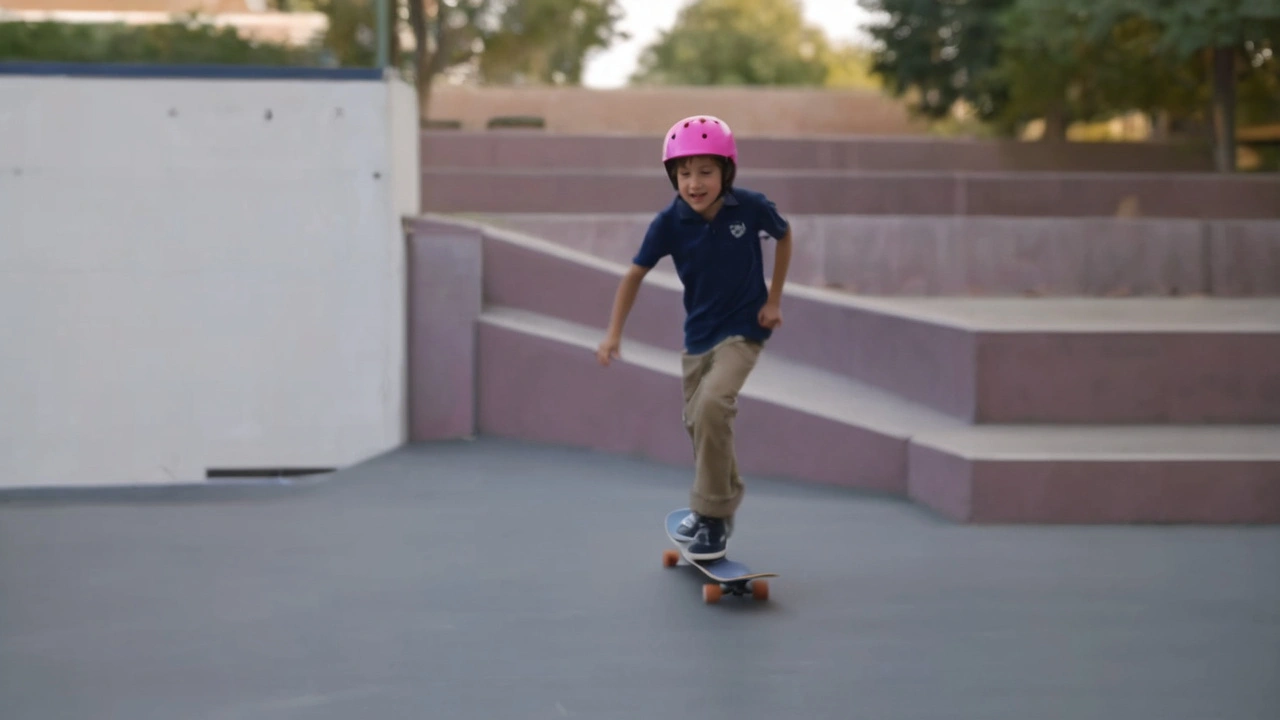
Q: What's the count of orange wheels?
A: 3